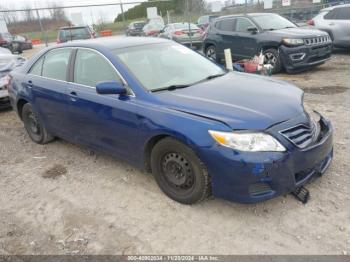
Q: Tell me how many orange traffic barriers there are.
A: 2